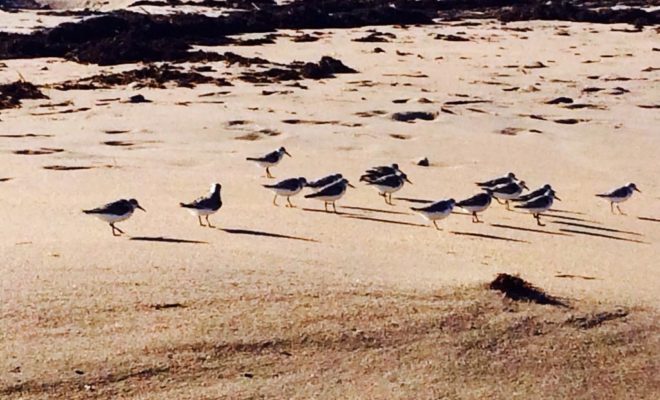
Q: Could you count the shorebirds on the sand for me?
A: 15